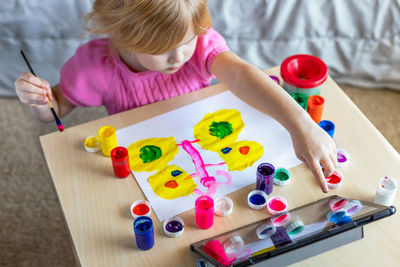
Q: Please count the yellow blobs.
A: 4